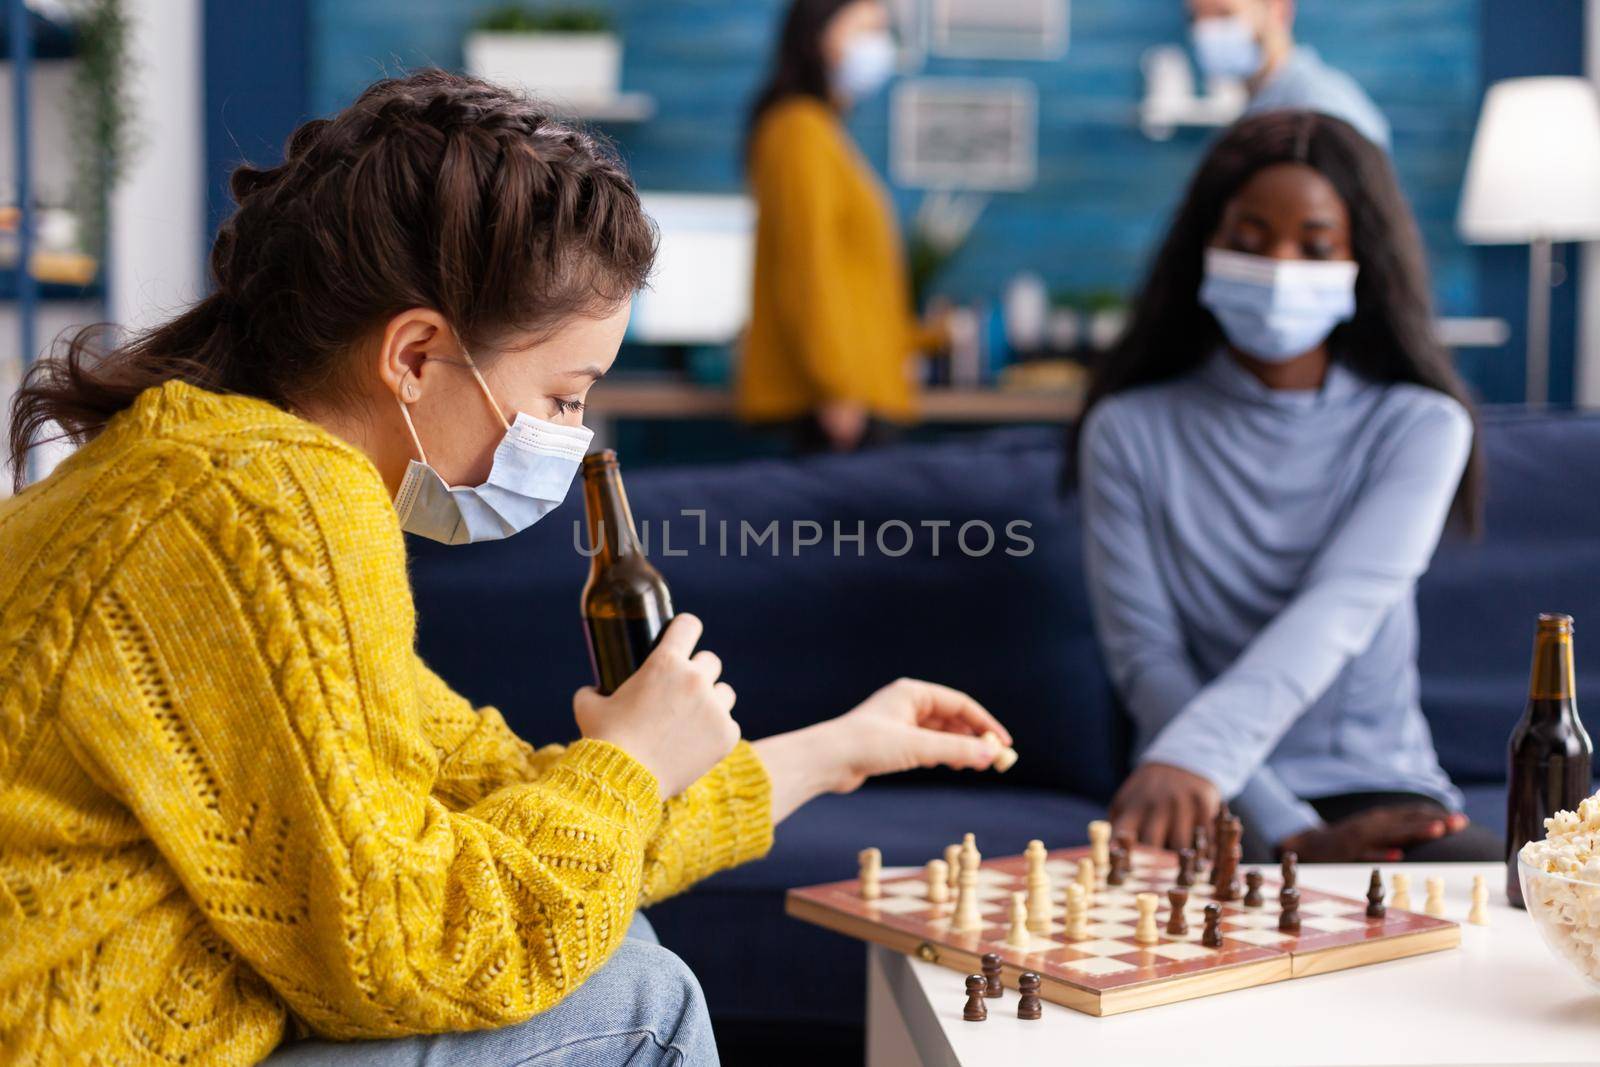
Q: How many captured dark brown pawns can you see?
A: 3